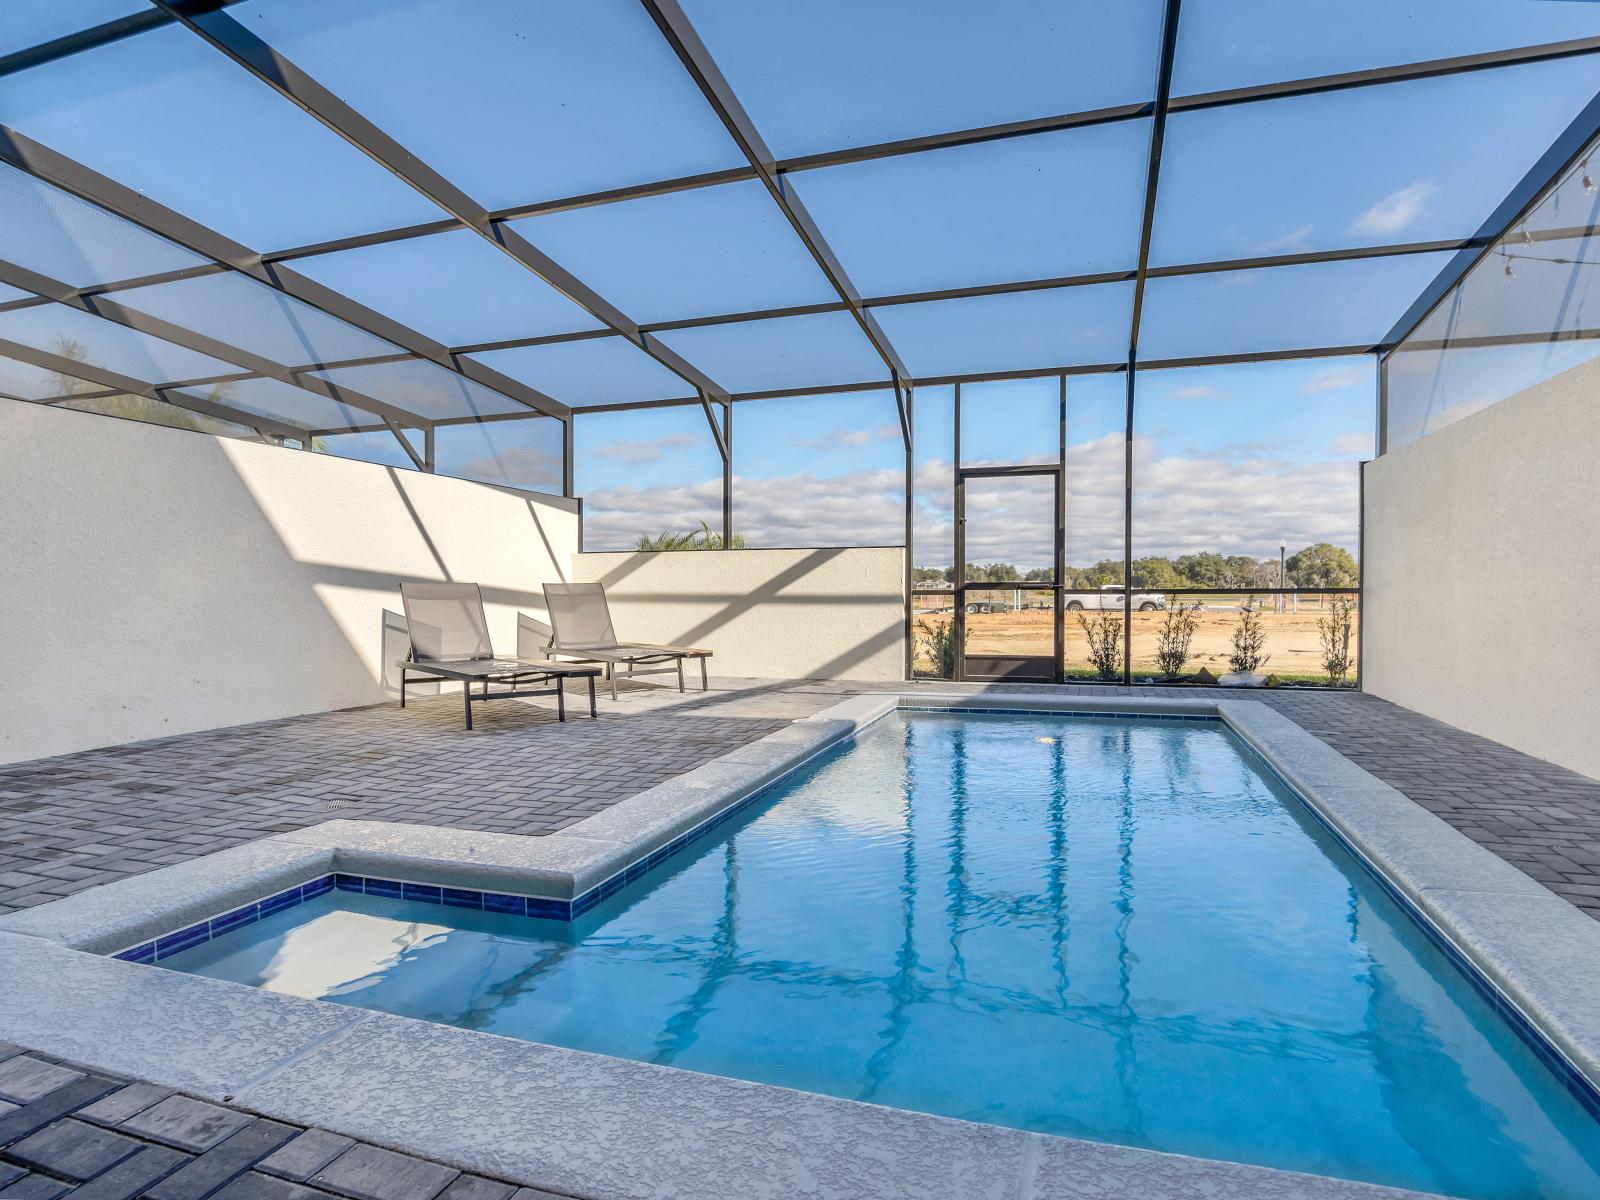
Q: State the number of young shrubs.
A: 5